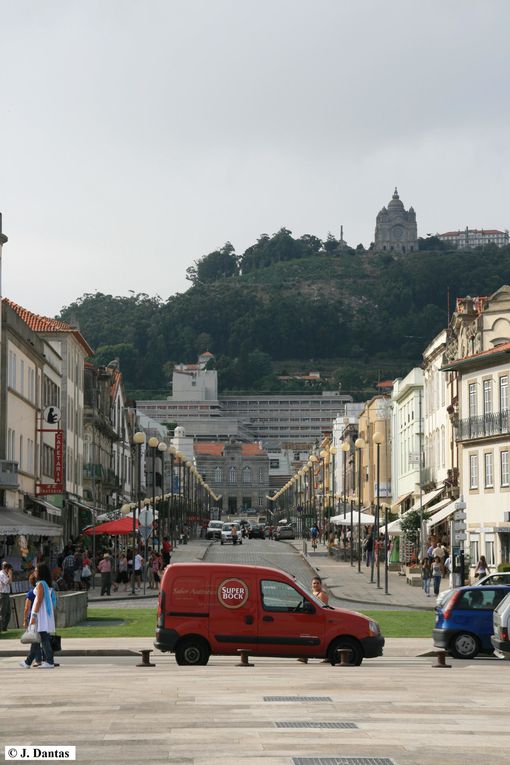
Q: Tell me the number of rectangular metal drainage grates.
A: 3